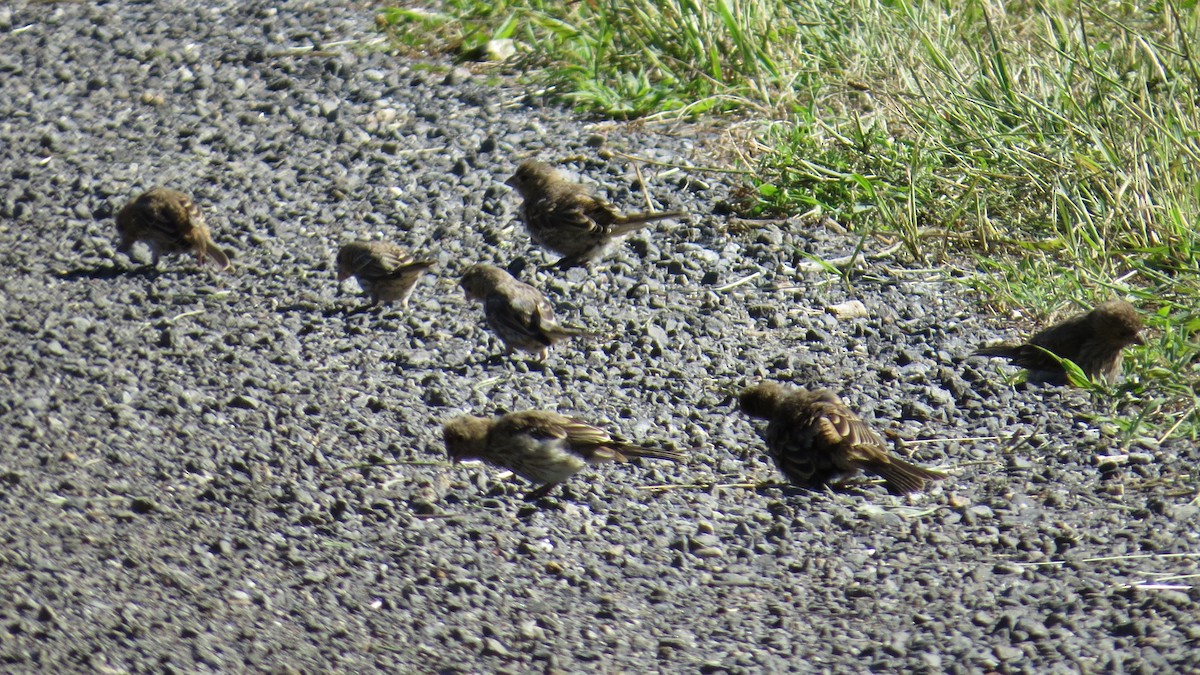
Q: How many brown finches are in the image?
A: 7